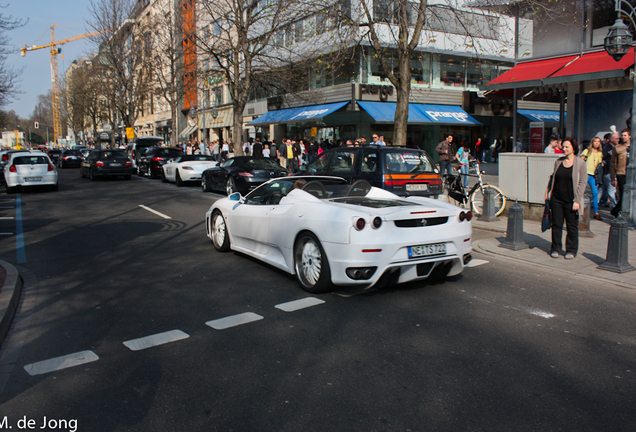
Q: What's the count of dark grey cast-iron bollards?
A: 4